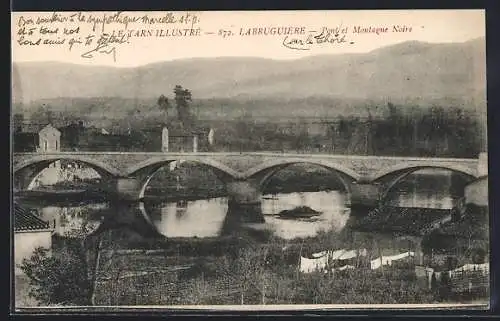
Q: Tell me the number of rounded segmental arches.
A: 4